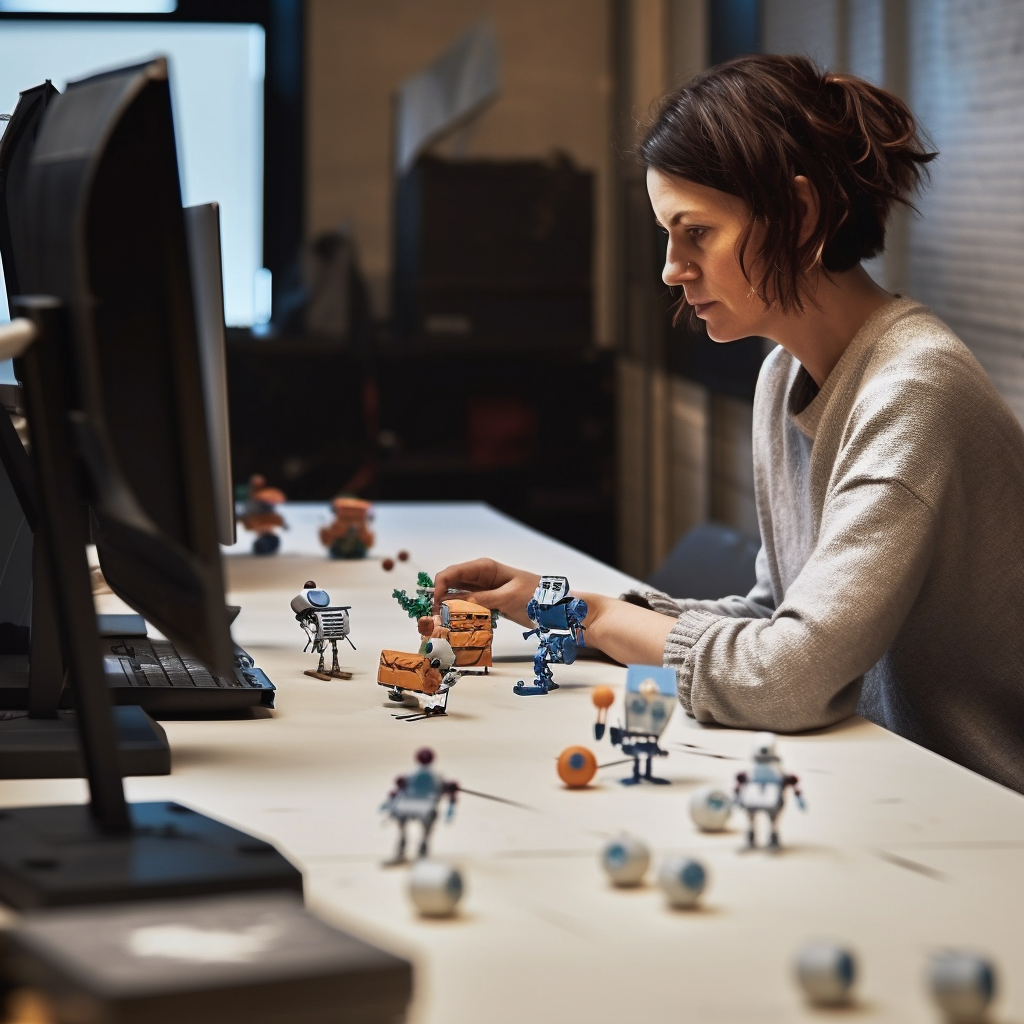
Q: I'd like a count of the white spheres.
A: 6